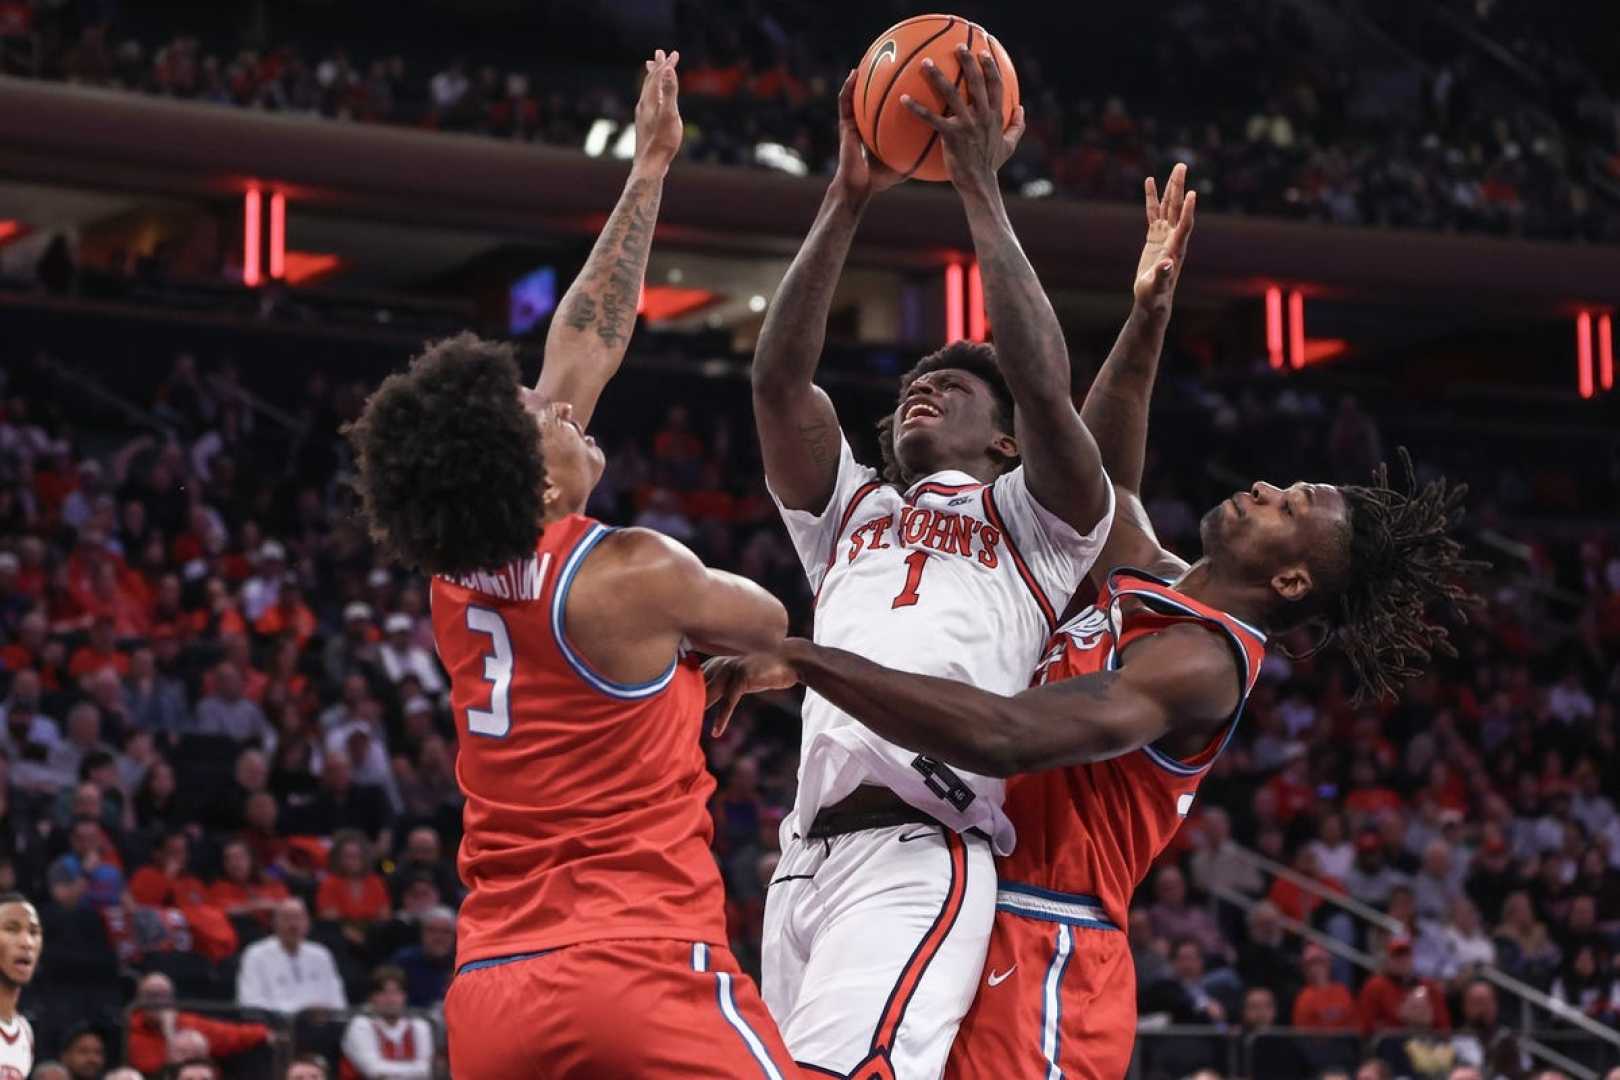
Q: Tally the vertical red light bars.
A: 8